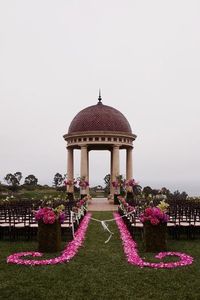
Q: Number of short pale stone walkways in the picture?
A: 1